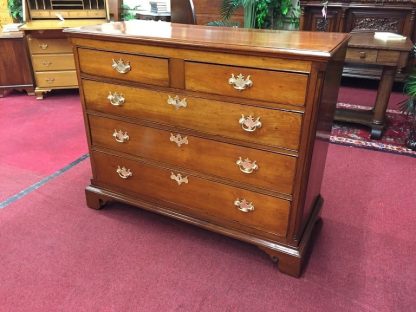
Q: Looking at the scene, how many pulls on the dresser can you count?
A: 8